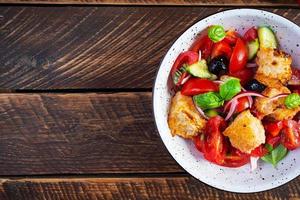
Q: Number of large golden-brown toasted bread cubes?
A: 4